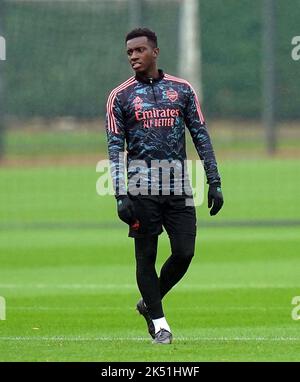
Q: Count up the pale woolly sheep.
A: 0